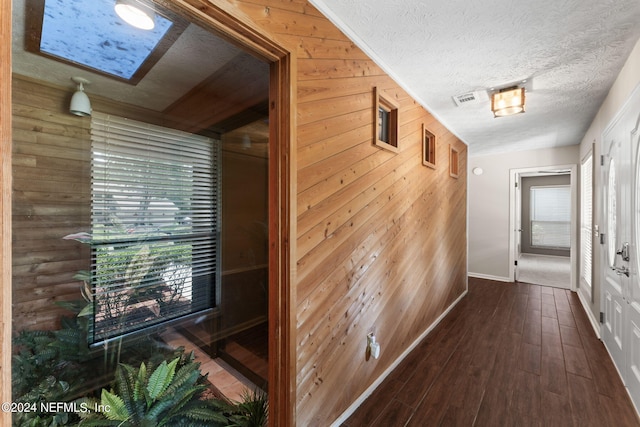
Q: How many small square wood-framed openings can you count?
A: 3